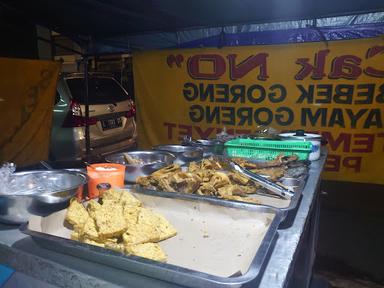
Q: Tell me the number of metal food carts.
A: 1